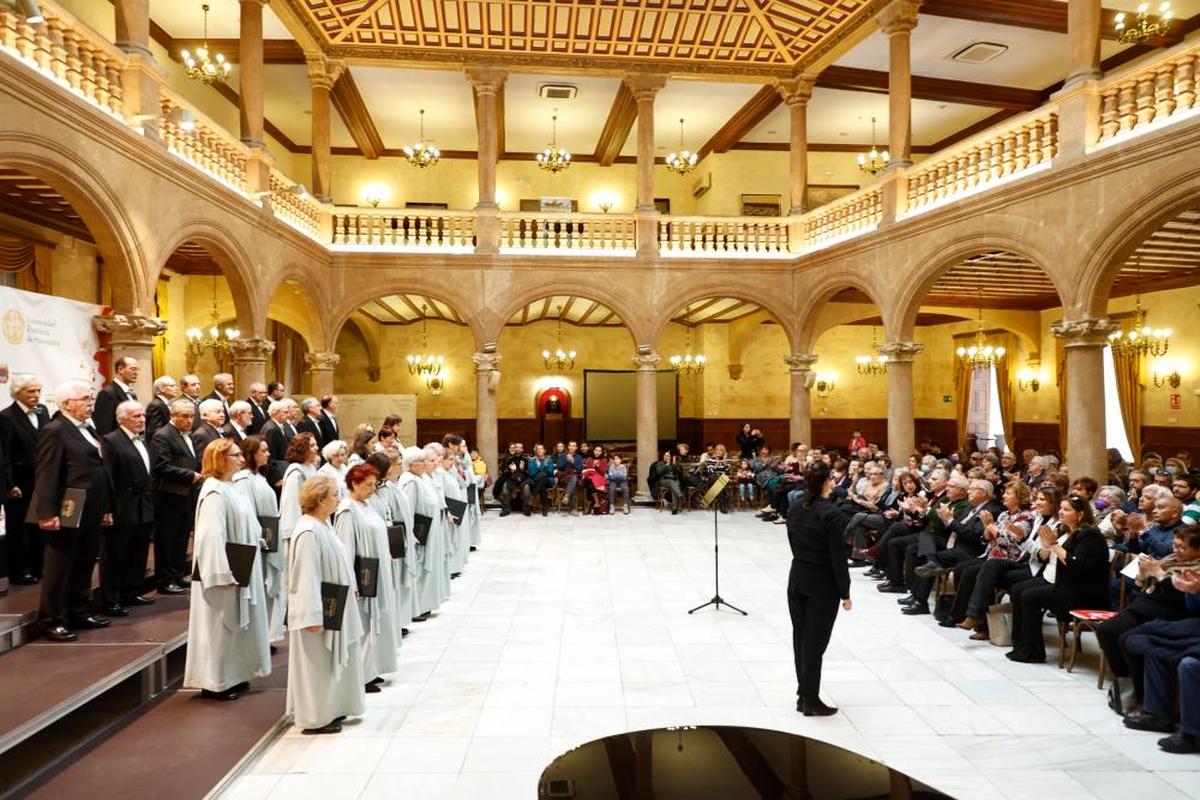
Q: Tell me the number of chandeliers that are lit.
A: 13